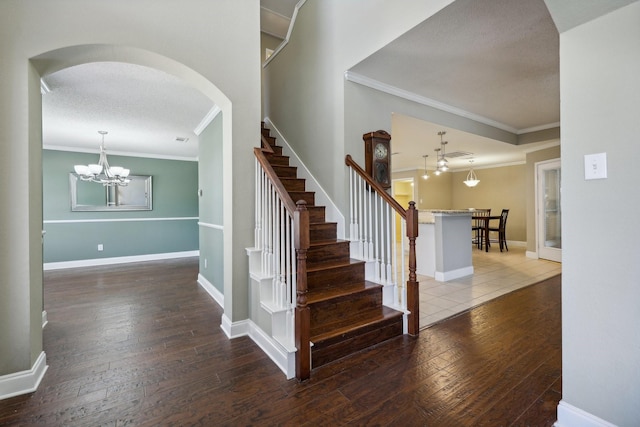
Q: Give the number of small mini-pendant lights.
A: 4